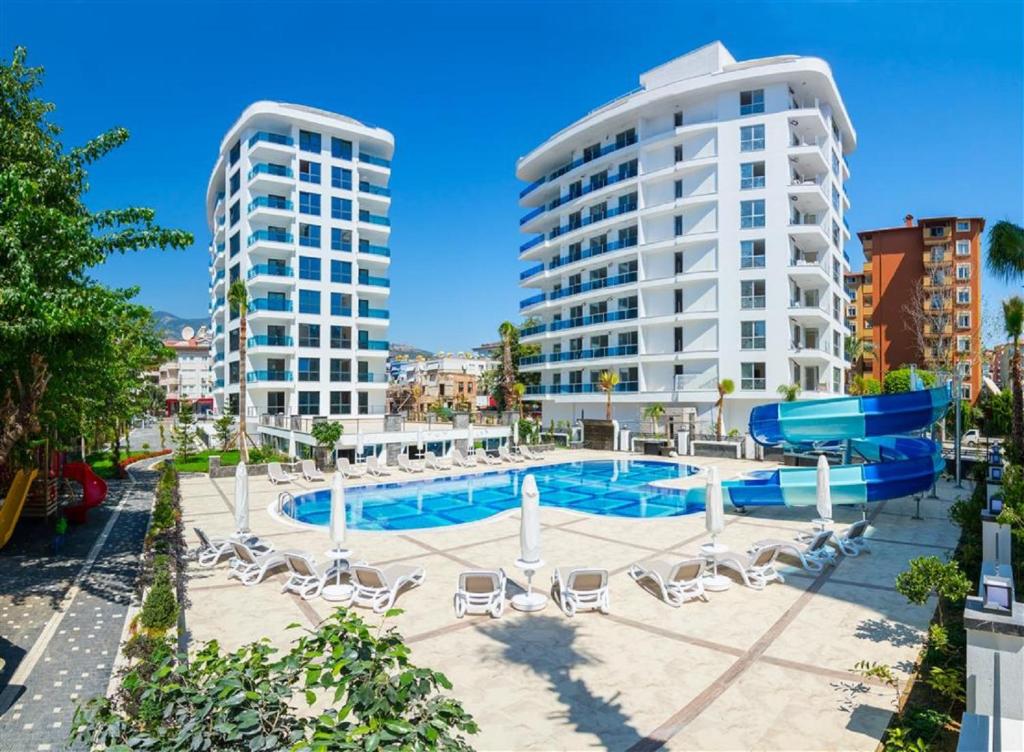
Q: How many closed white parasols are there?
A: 10